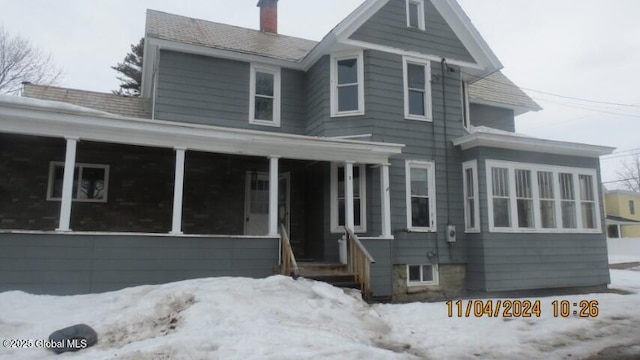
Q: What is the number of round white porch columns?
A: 5